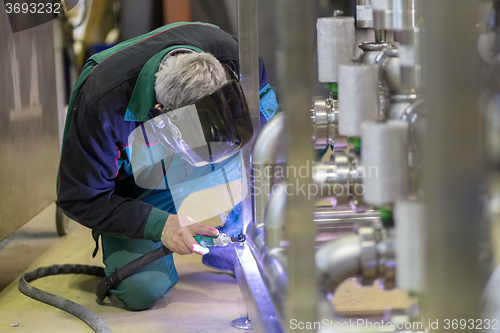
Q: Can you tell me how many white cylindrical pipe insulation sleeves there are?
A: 4